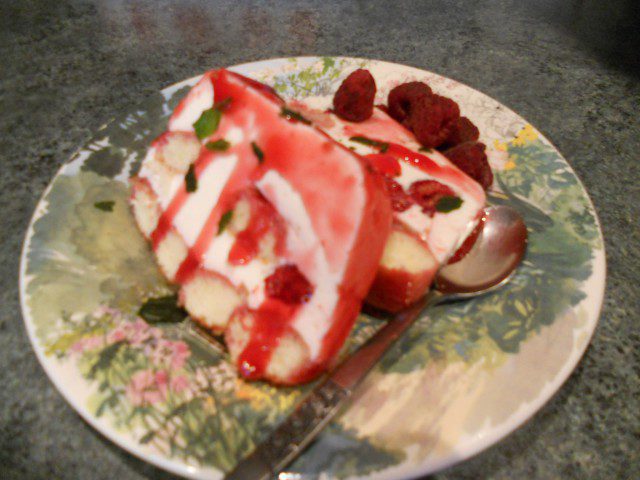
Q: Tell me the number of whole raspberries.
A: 5